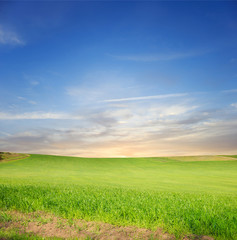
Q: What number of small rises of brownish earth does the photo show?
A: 2